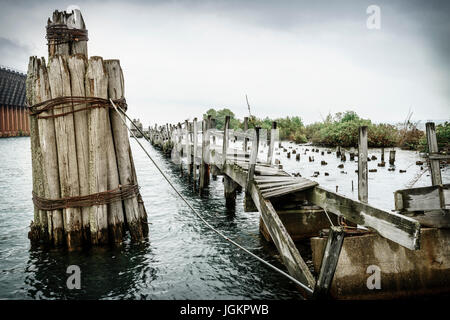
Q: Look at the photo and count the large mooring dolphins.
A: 1